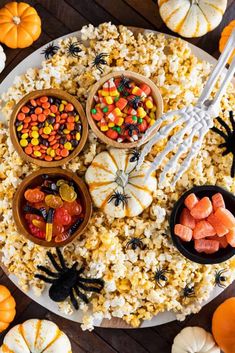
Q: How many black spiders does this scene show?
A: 14